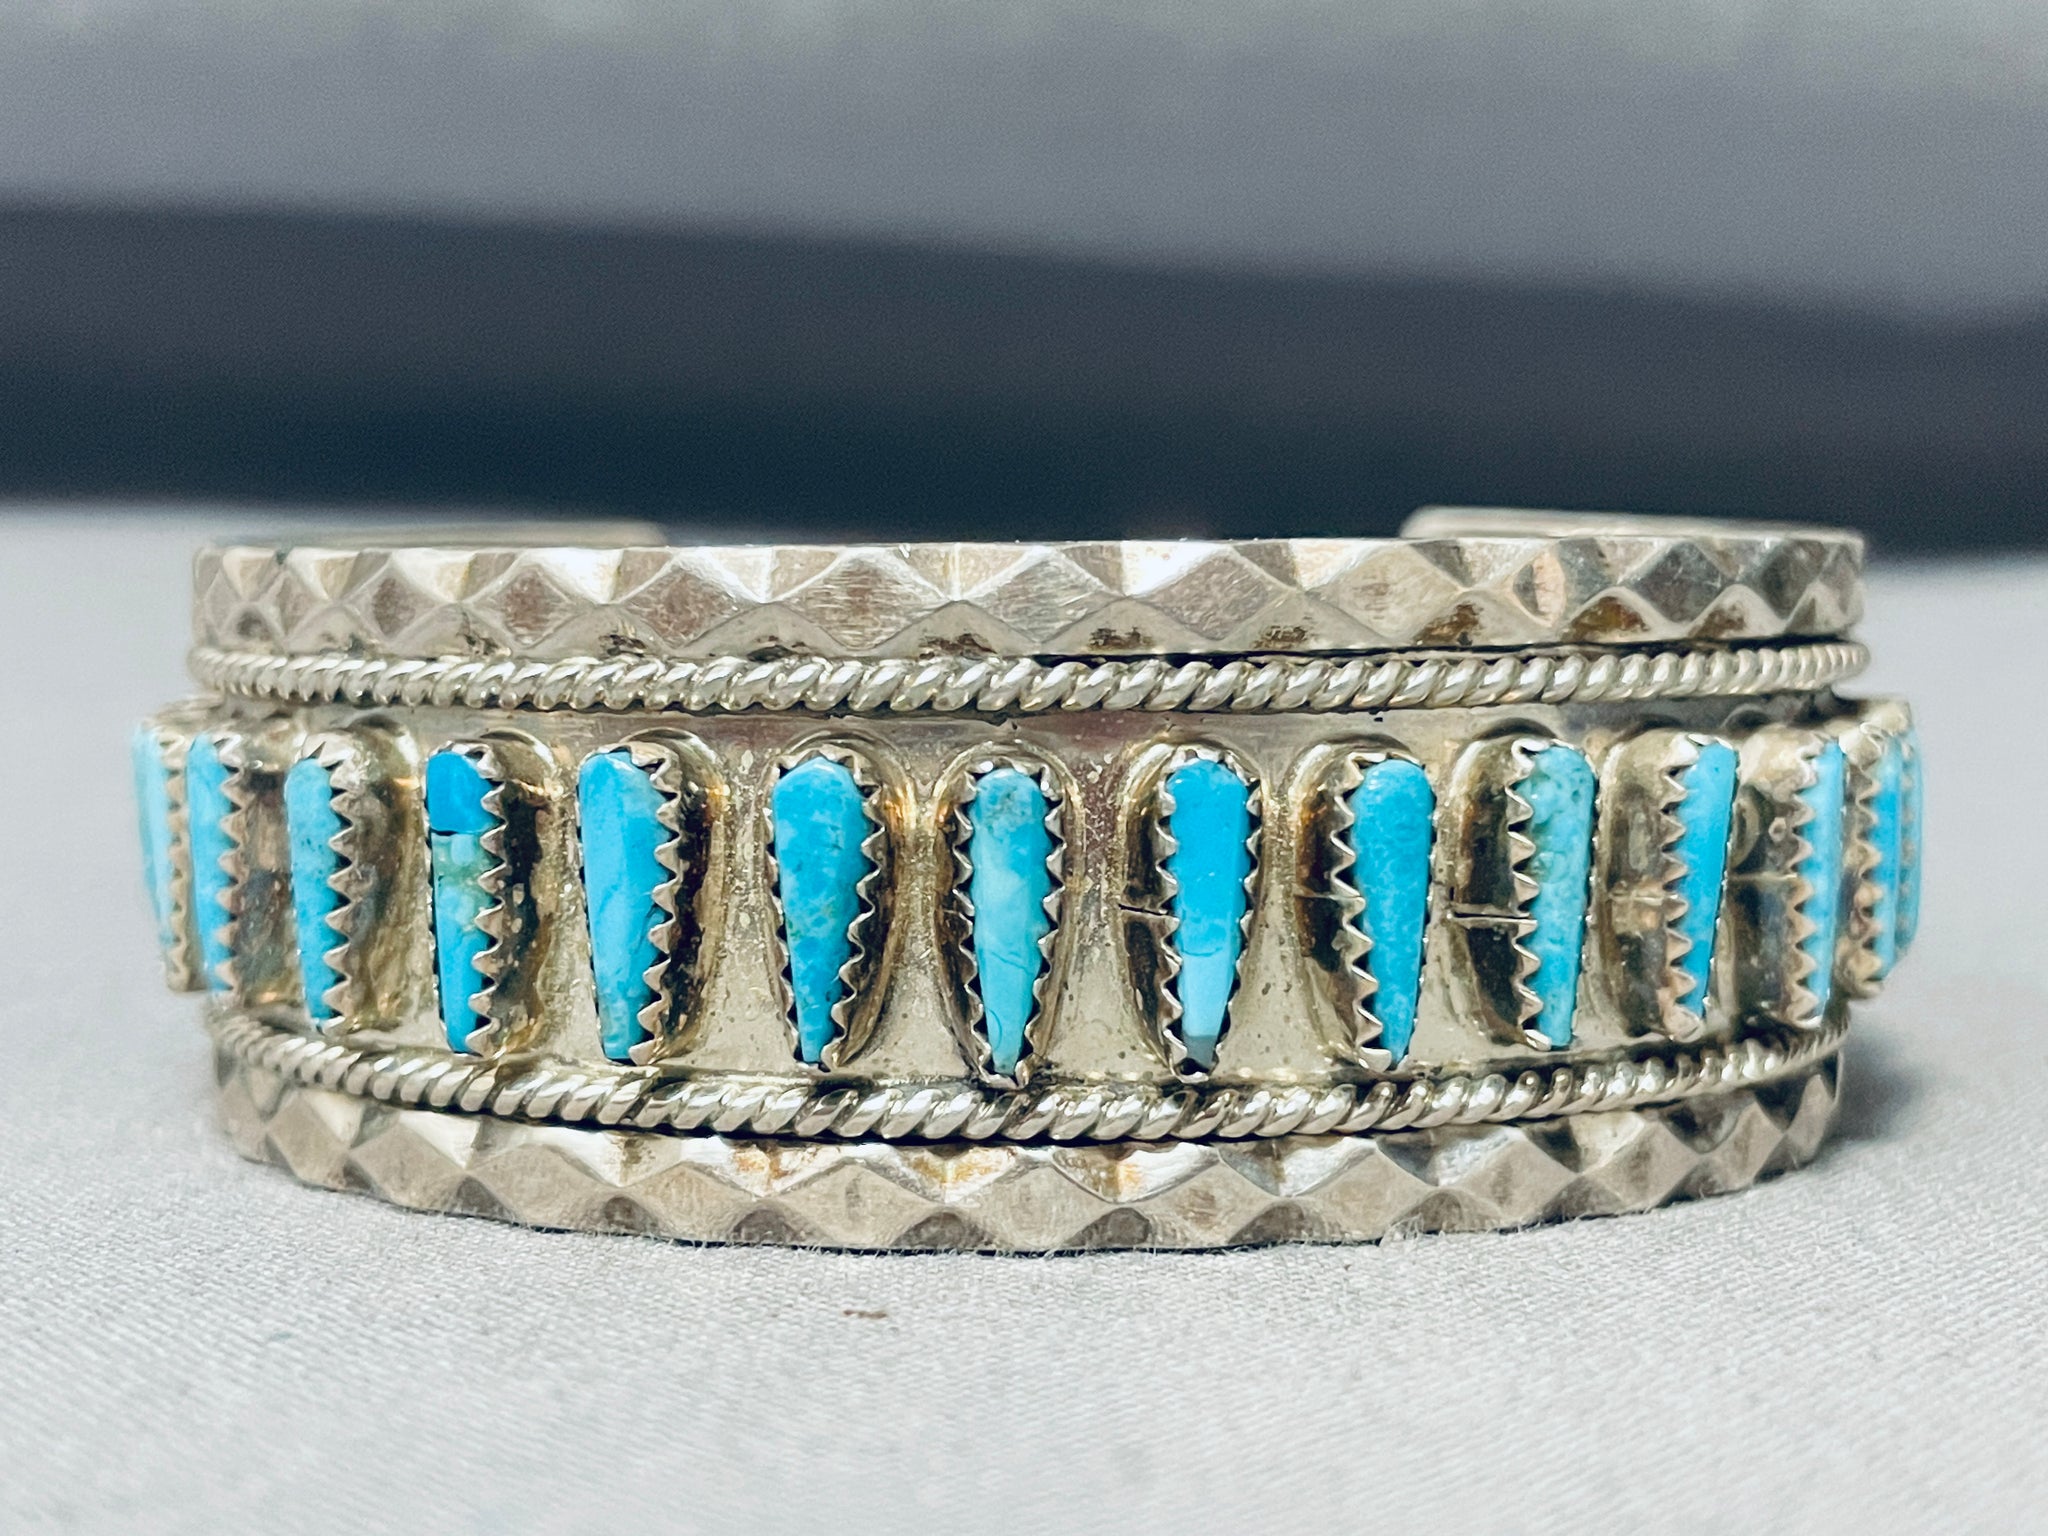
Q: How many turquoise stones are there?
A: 14